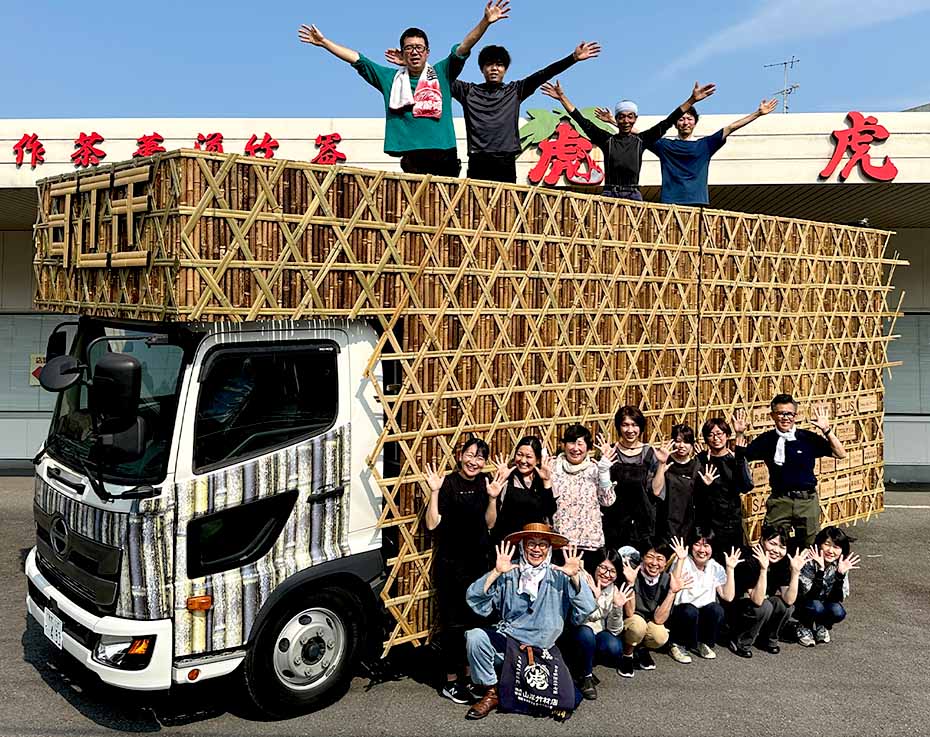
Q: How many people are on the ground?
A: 13